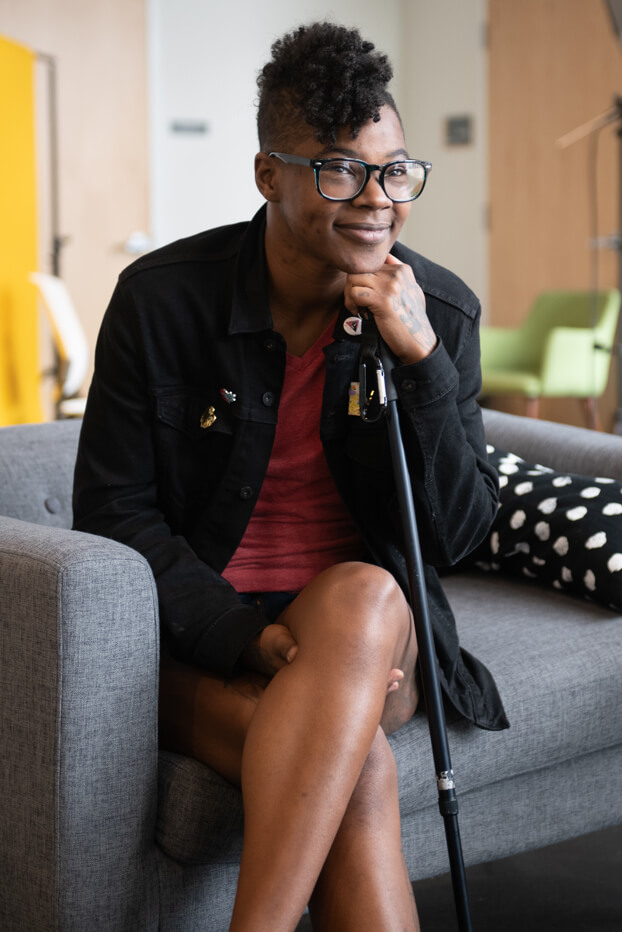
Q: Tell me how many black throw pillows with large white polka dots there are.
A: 1